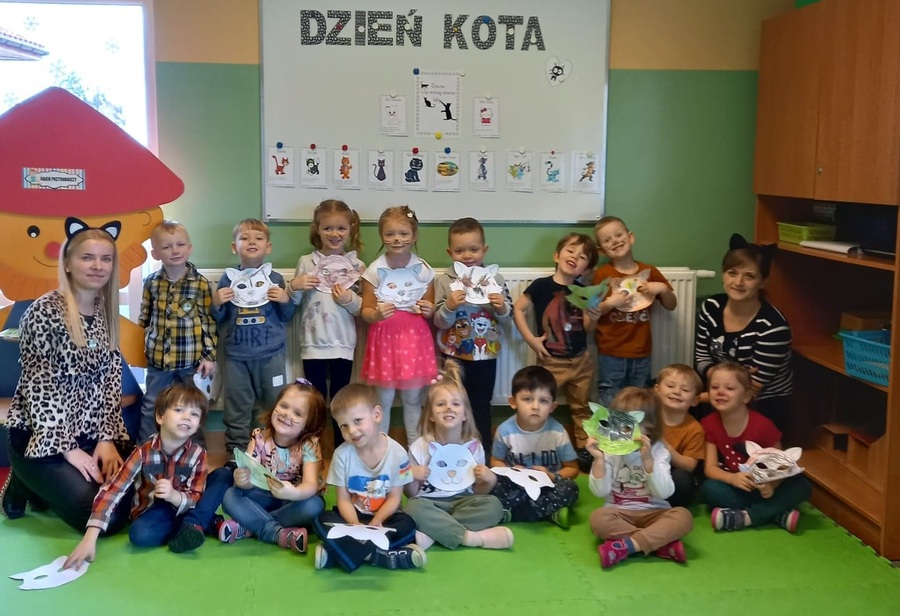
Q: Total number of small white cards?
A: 12